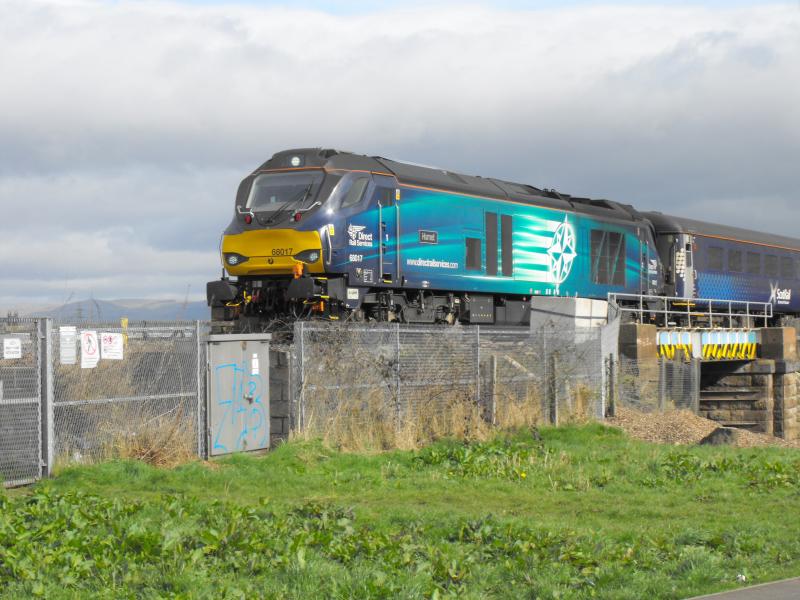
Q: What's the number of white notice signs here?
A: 4